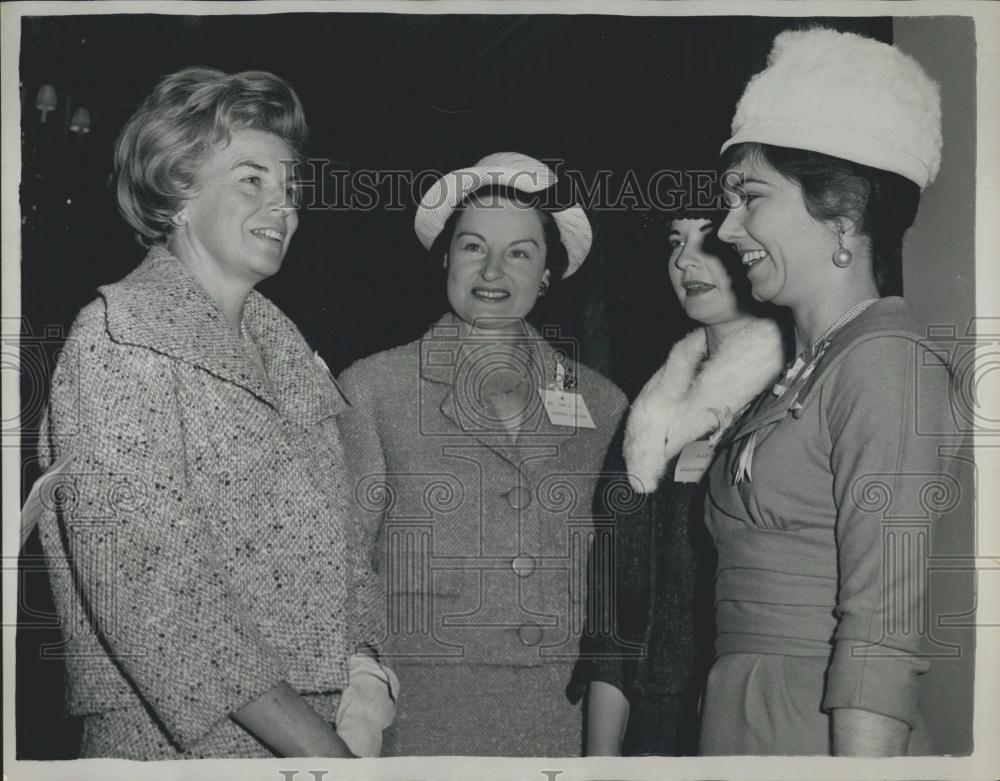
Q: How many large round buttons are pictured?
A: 3